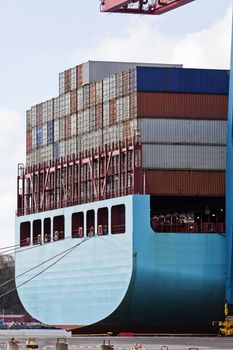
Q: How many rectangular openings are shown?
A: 8